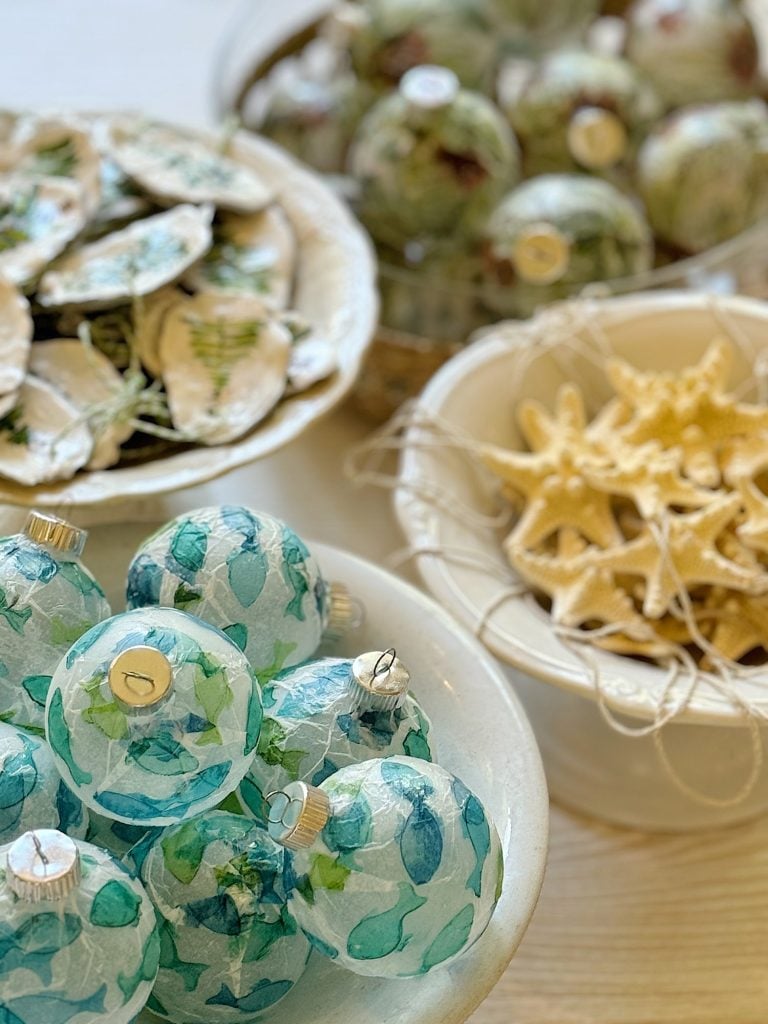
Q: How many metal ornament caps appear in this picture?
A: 9